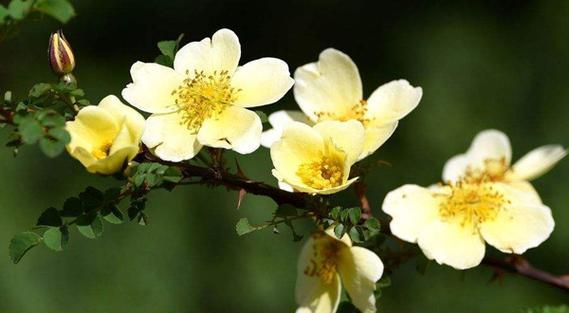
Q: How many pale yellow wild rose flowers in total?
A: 7